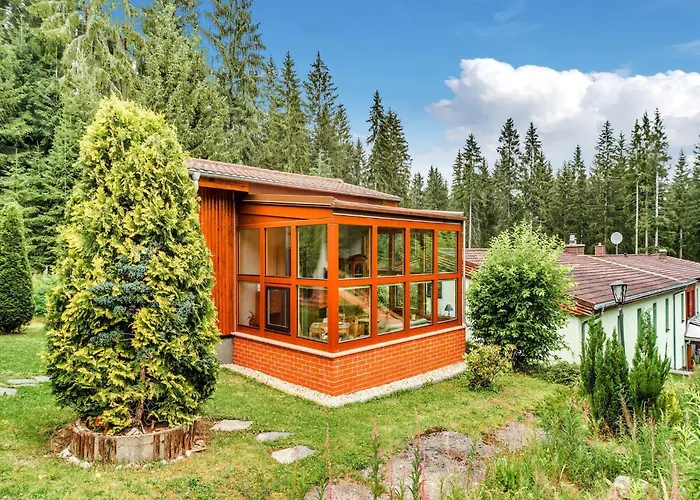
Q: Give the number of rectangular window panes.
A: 14